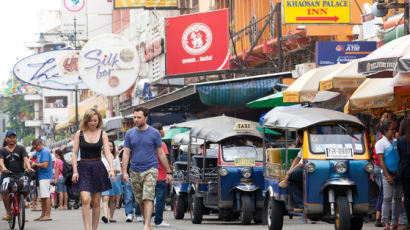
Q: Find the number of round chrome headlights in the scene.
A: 5